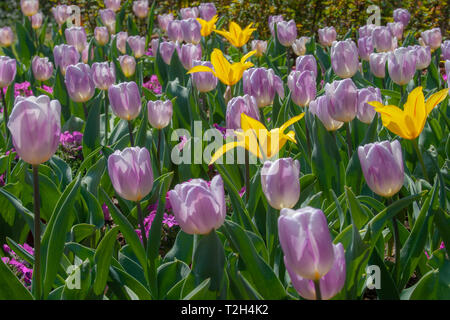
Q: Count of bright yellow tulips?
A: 5